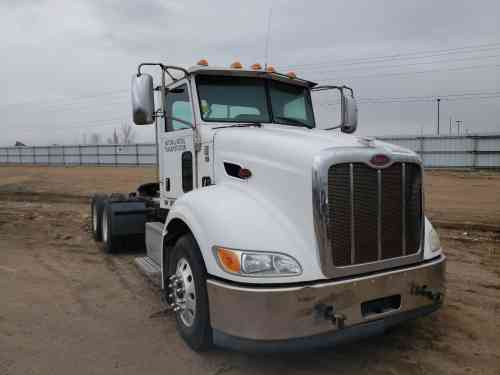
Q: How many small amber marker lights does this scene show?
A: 5